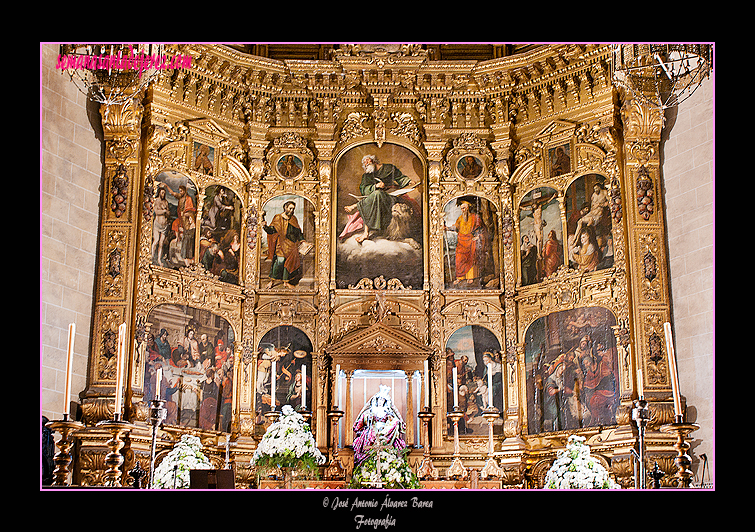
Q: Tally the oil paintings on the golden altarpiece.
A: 15